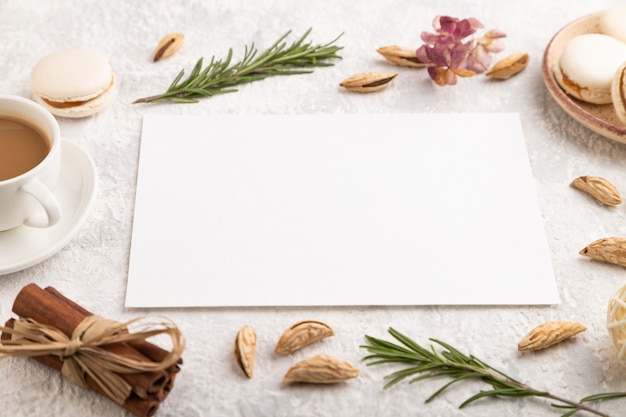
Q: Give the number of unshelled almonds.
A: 10